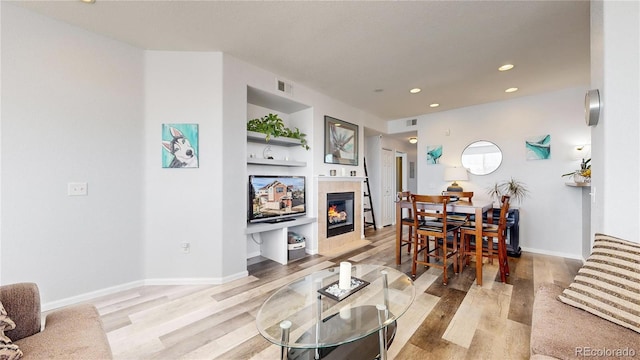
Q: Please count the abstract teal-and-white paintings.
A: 2